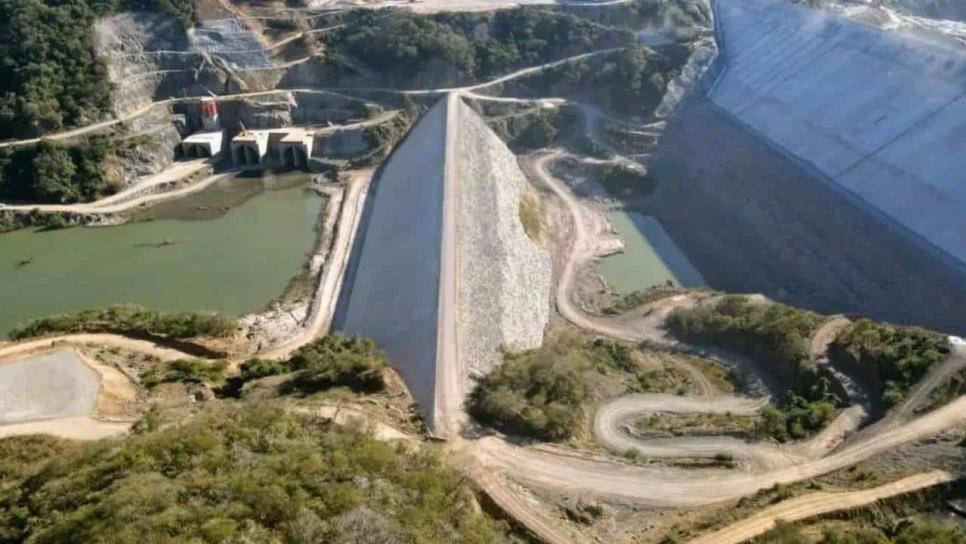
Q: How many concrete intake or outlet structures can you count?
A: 3